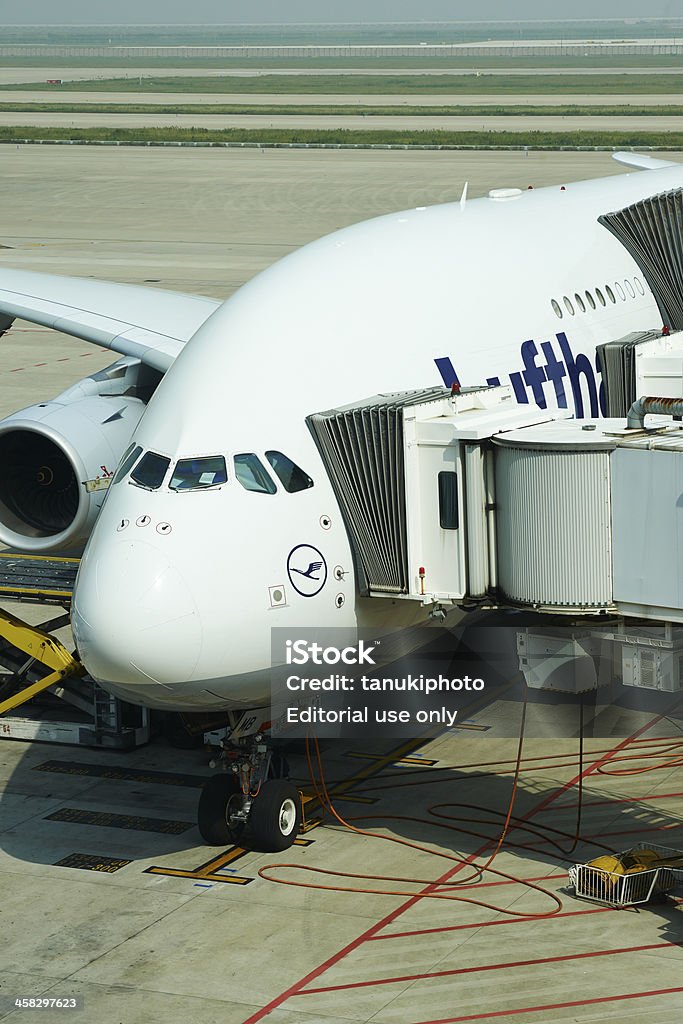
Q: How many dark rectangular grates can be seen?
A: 3